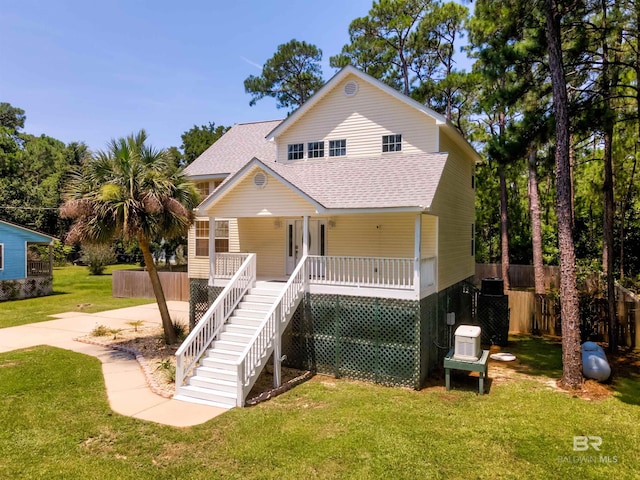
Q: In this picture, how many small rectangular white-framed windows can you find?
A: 4